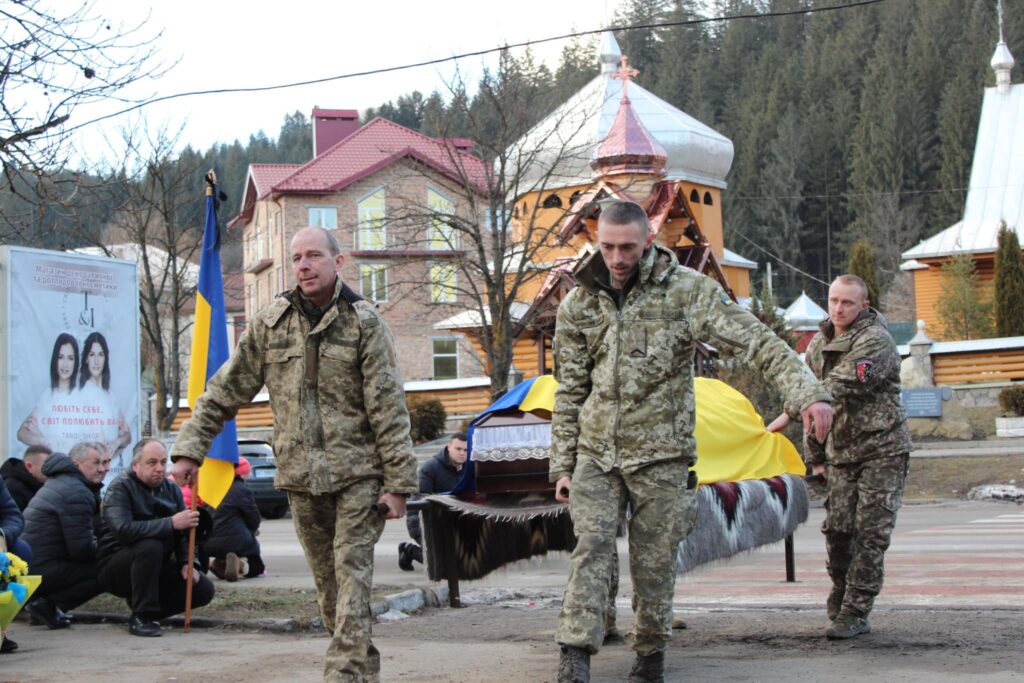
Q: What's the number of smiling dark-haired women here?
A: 2